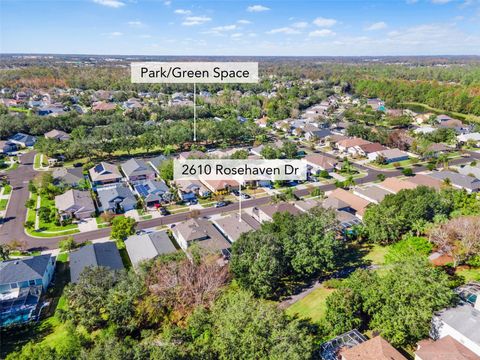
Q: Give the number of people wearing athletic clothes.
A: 0